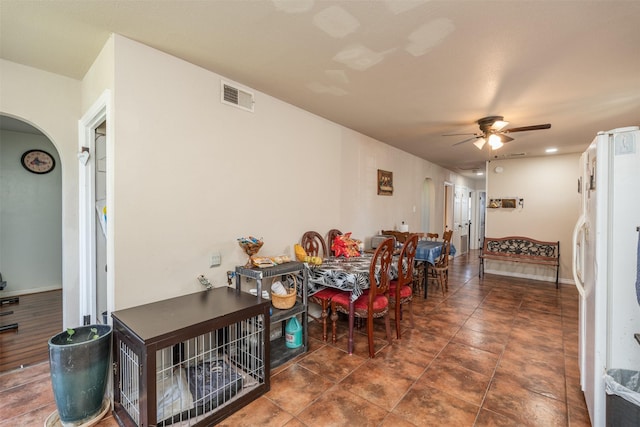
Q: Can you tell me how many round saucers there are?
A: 1